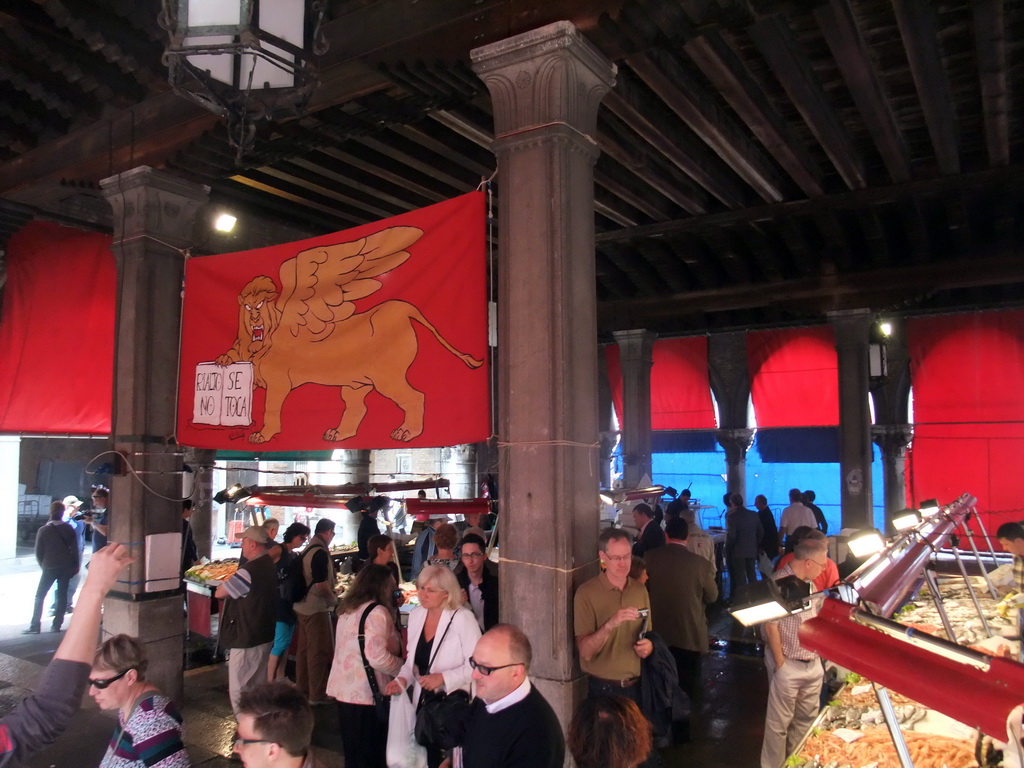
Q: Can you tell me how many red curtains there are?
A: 4